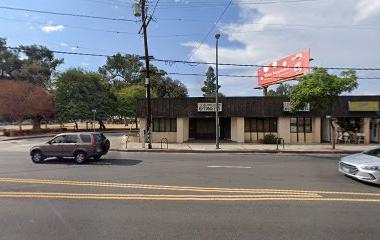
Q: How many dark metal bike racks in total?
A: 2